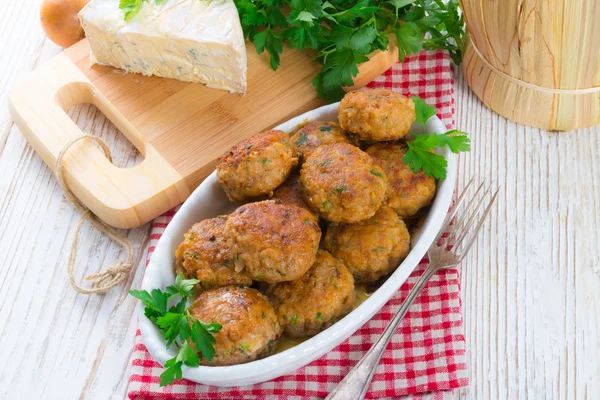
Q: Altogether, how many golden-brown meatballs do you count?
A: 11